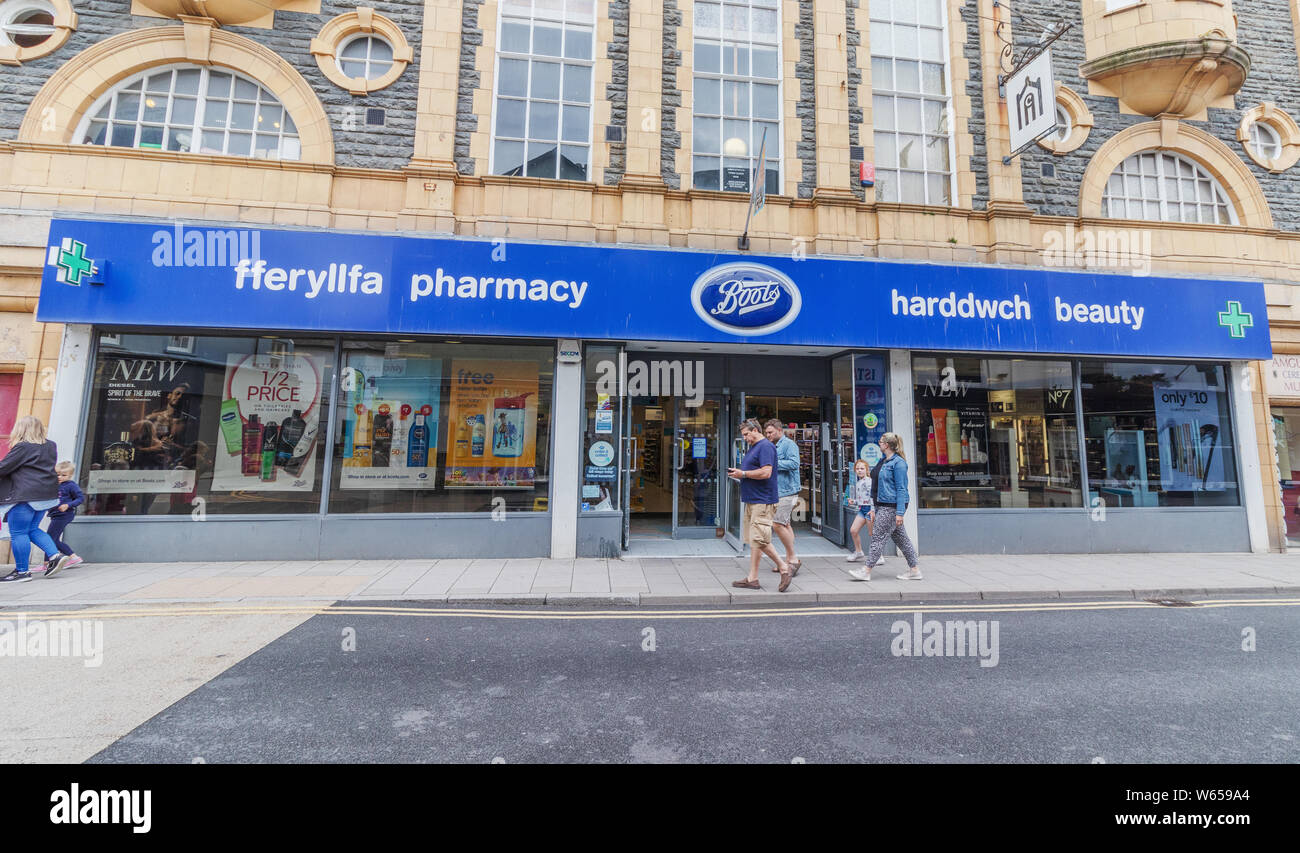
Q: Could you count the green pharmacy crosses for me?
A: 2